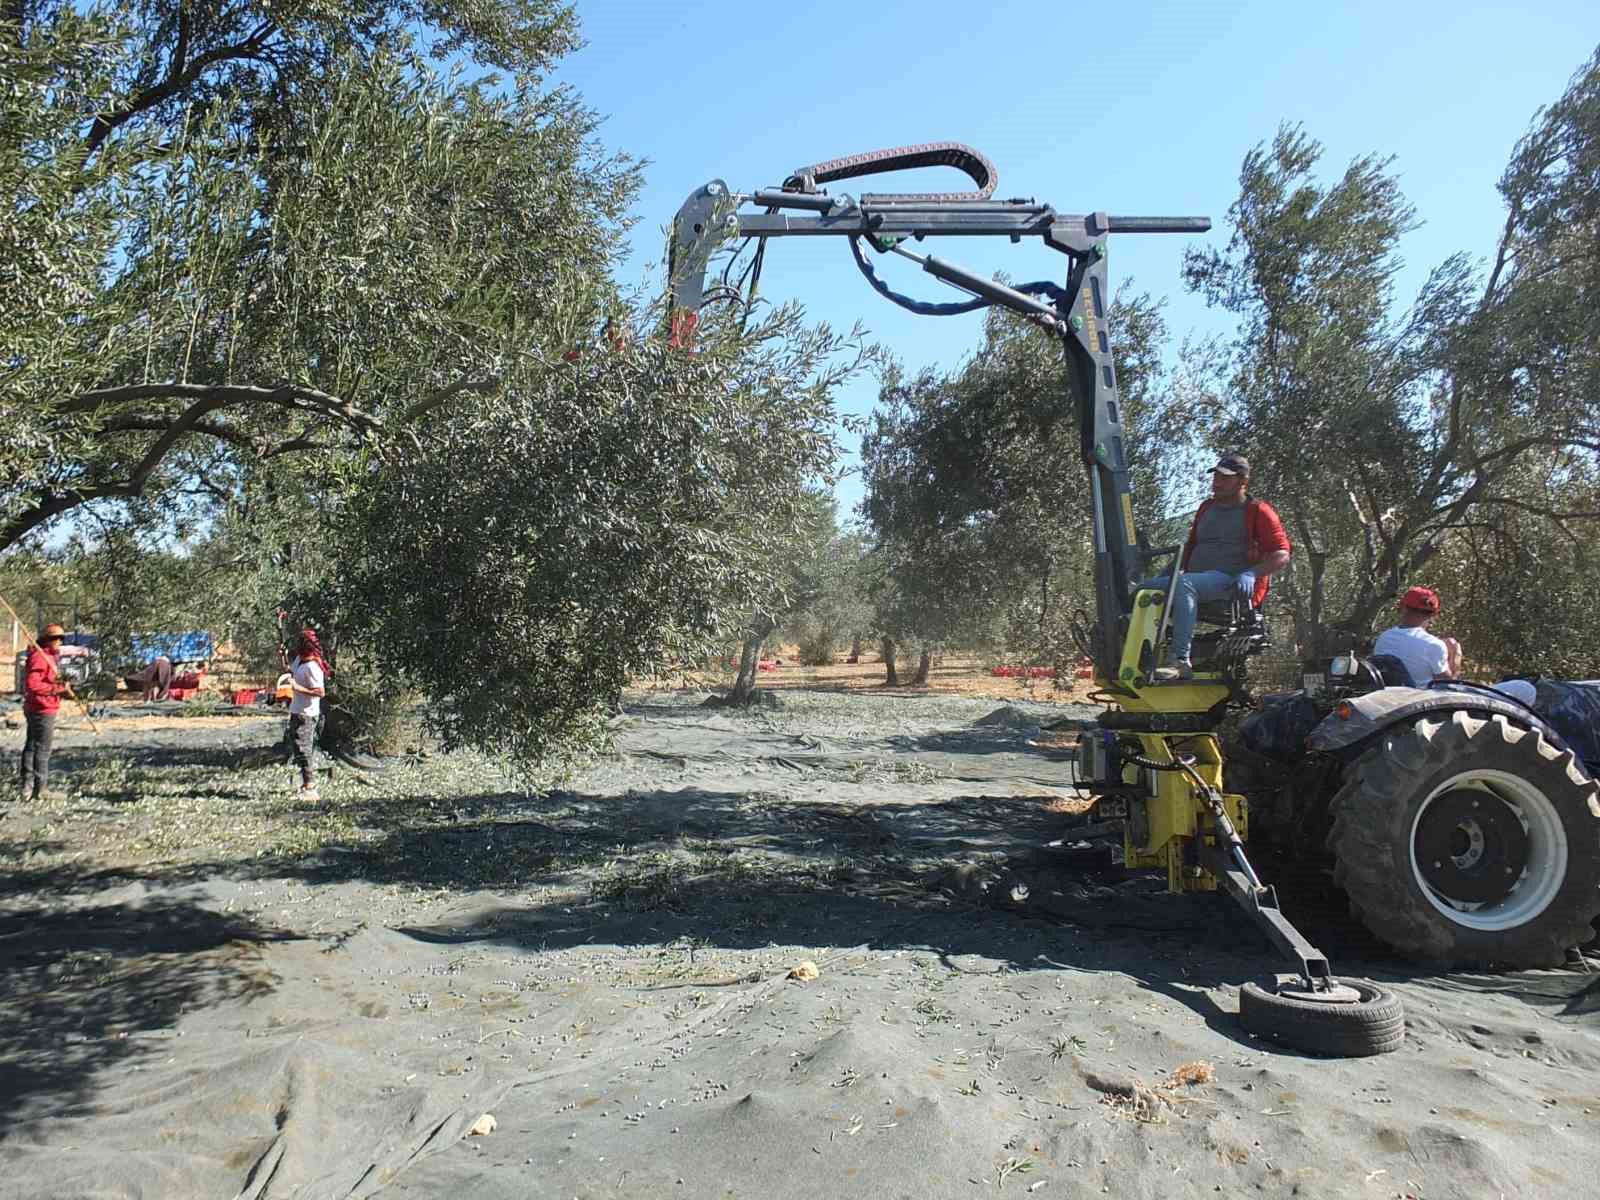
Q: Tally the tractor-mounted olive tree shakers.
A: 1